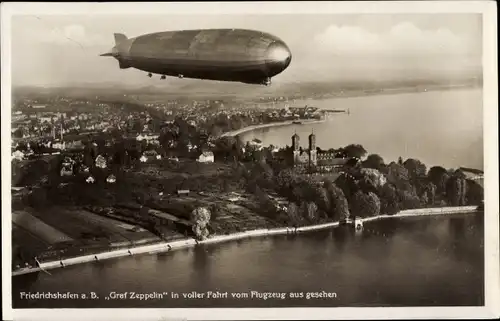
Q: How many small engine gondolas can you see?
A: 3